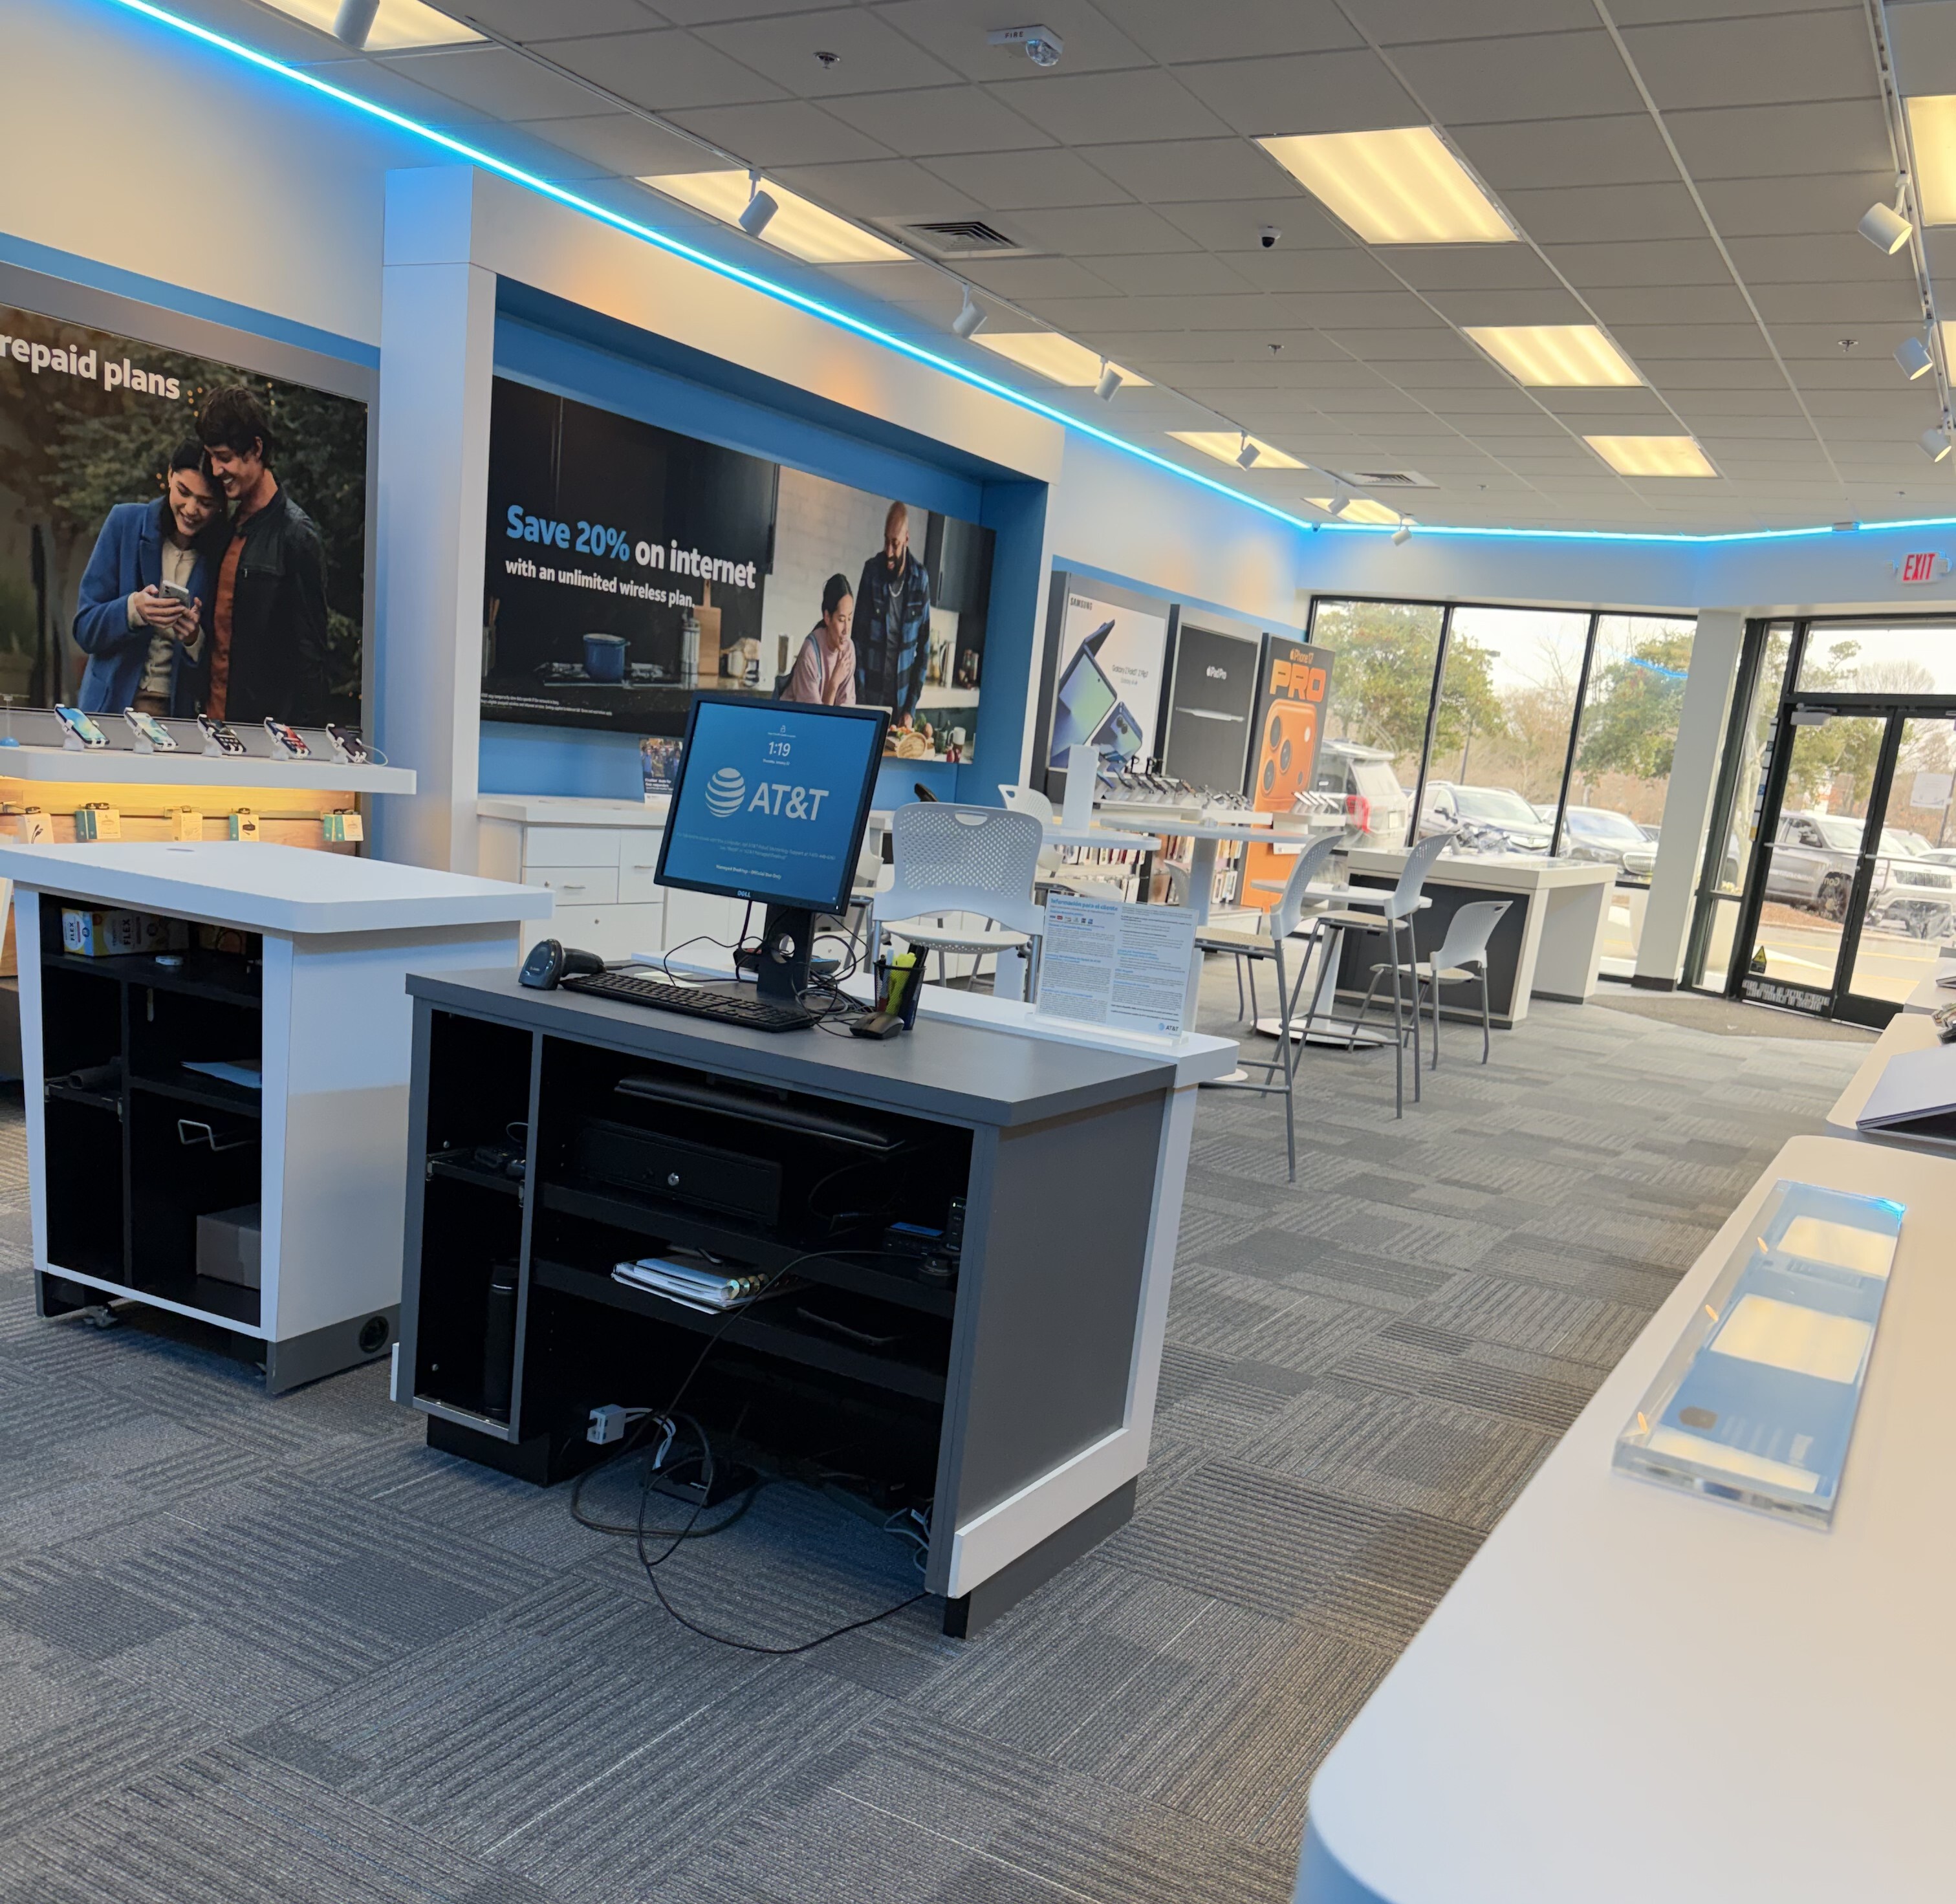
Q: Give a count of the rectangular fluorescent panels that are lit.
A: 10